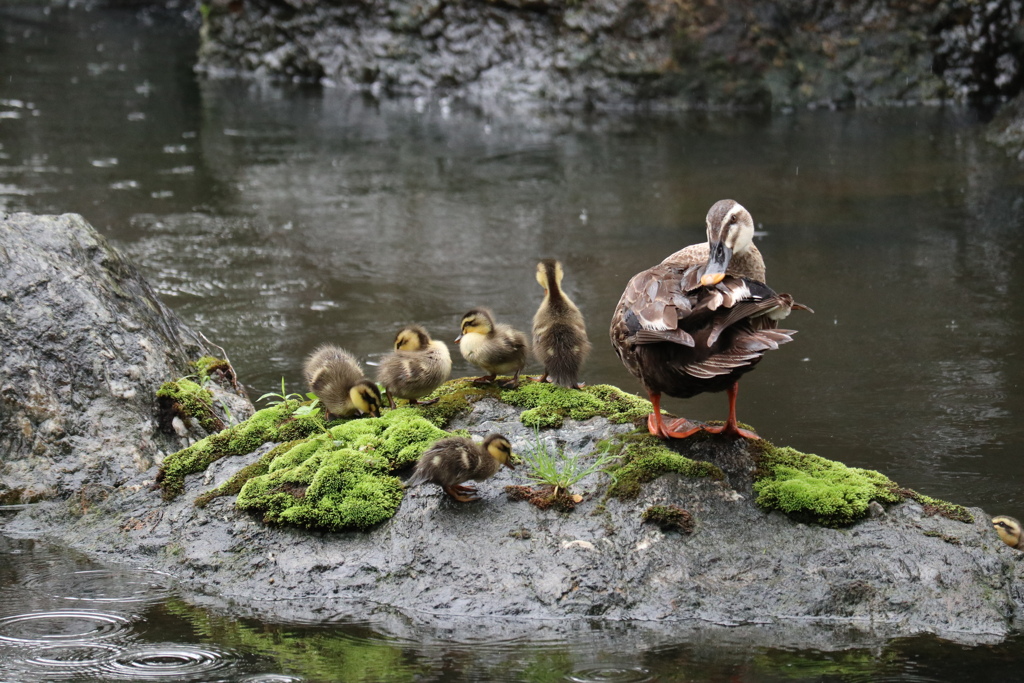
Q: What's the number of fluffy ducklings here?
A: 6